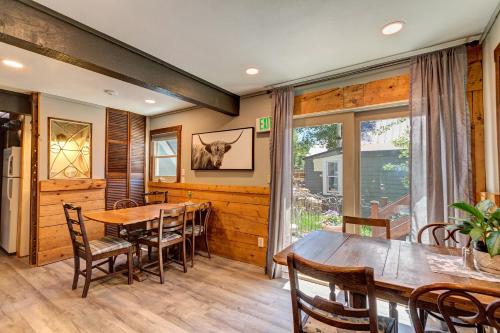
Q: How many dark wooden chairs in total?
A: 9